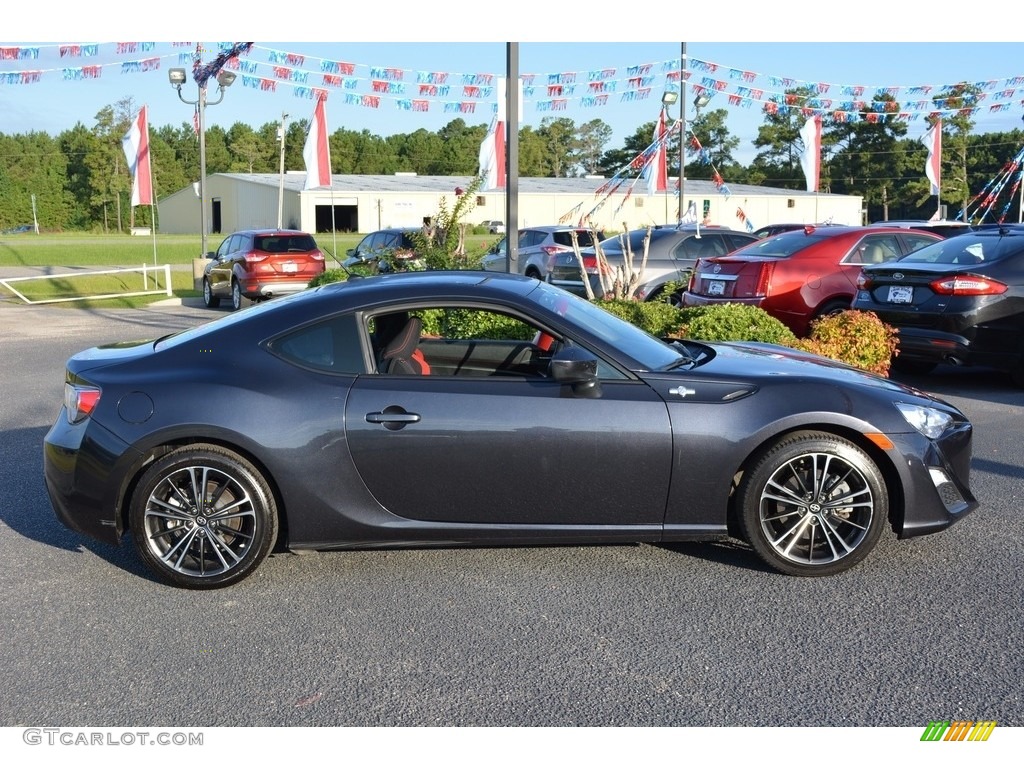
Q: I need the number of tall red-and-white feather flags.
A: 6